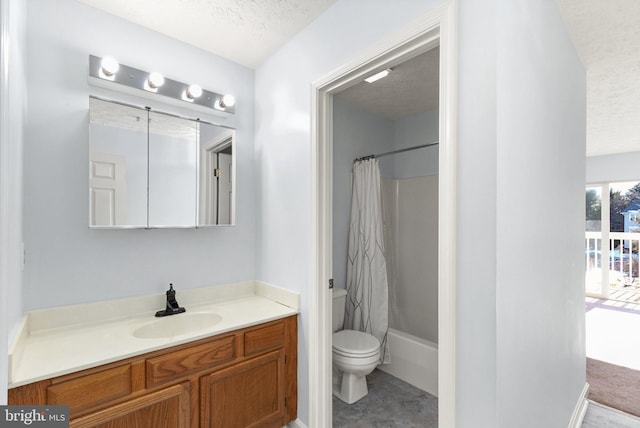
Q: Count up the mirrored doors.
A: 3